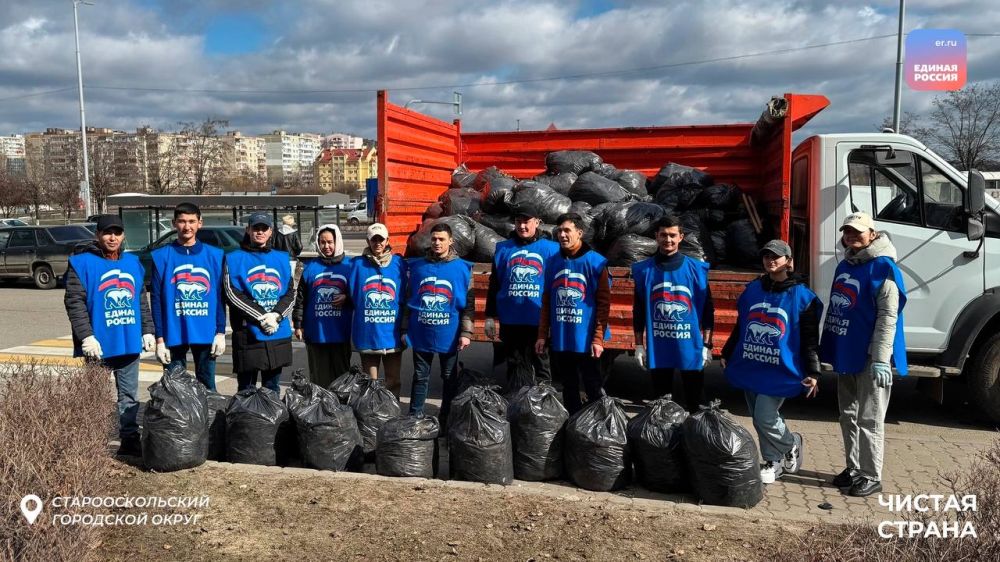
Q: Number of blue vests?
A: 11